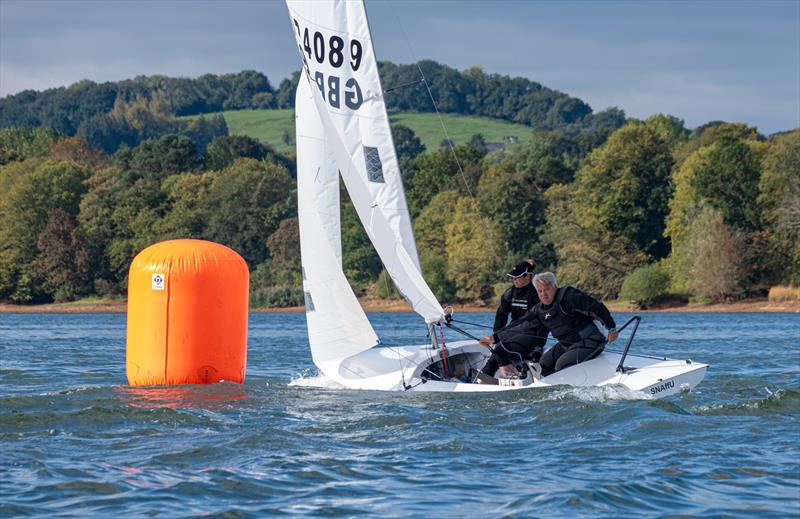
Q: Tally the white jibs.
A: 1